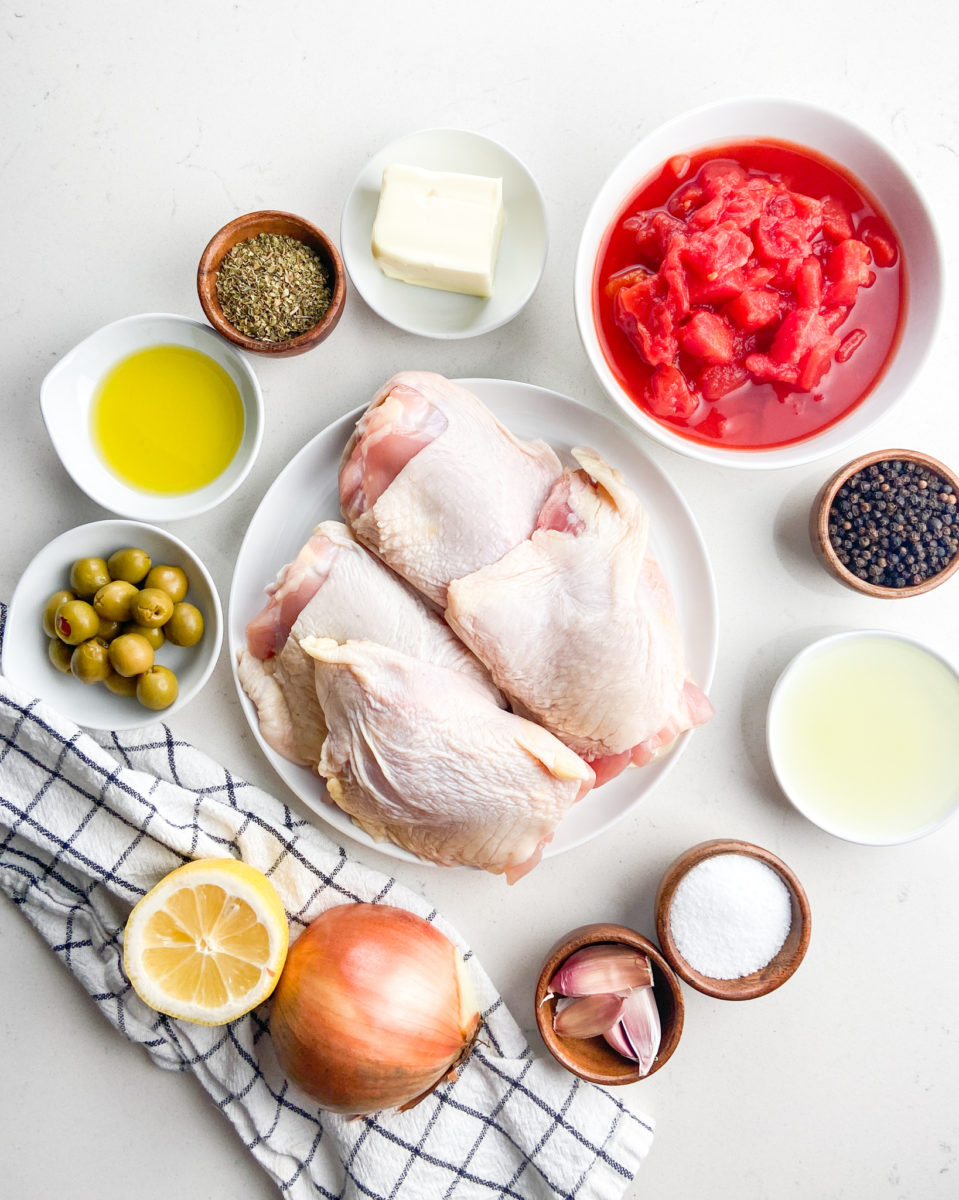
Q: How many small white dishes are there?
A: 4